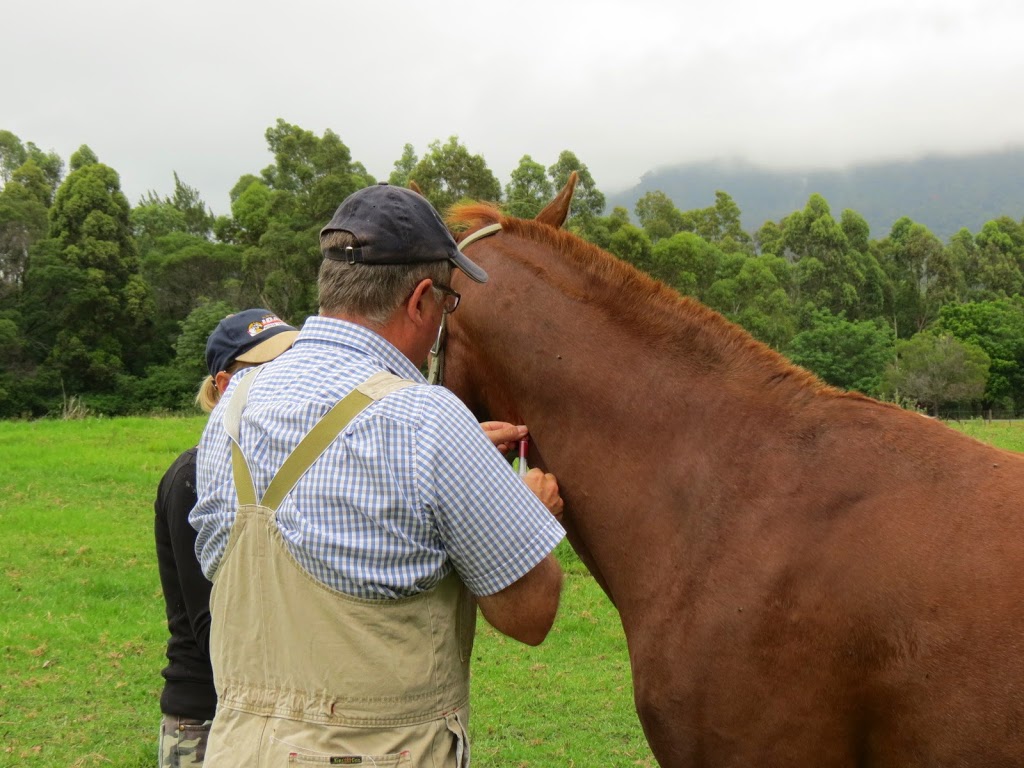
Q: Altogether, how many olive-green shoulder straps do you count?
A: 2